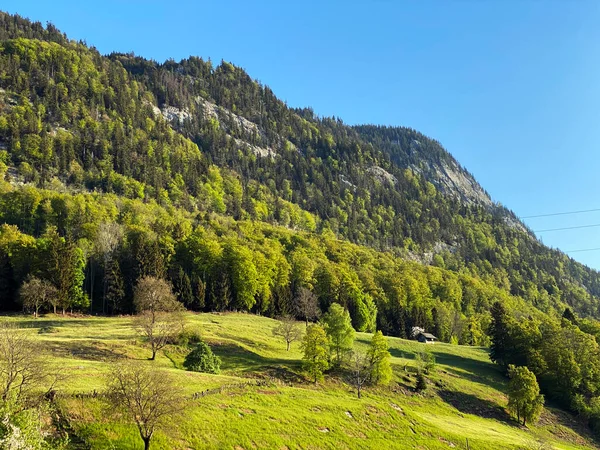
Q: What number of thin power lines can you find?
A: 3